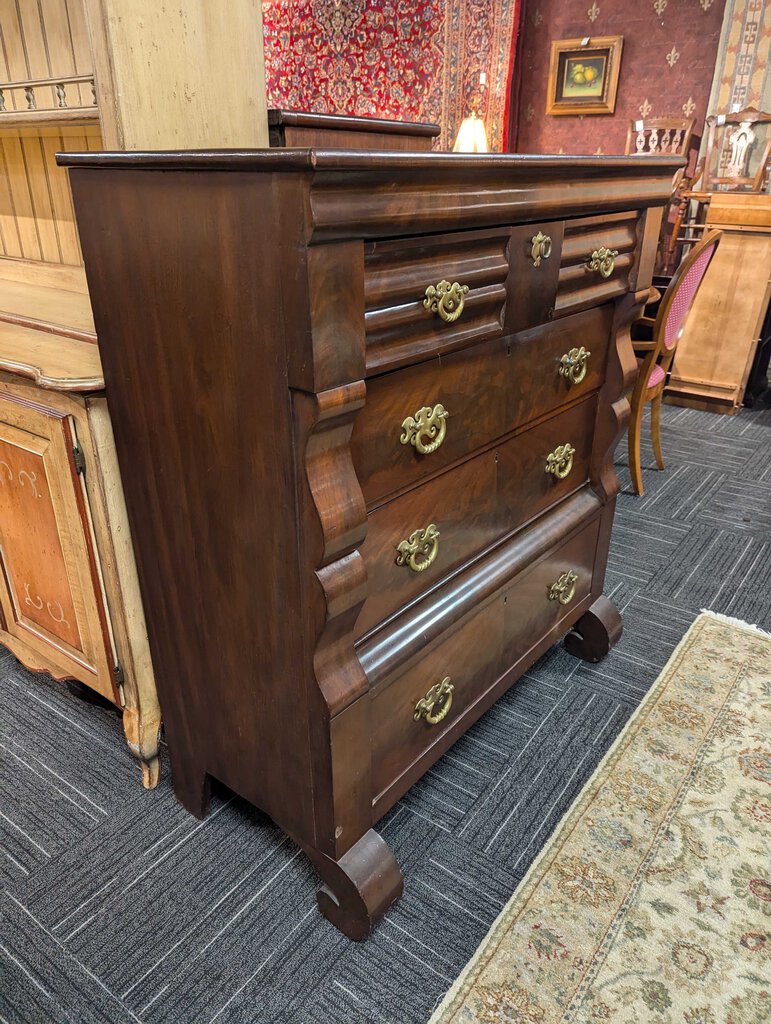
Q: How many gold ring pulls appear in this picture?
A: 9